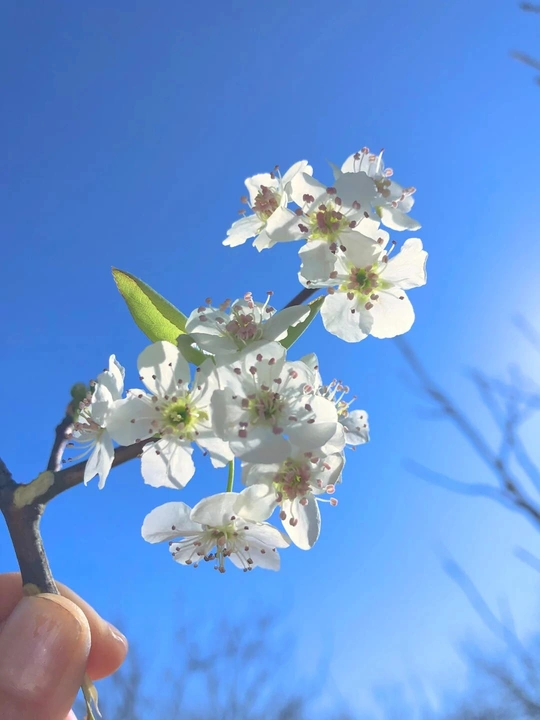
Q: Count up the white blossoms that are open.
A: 11